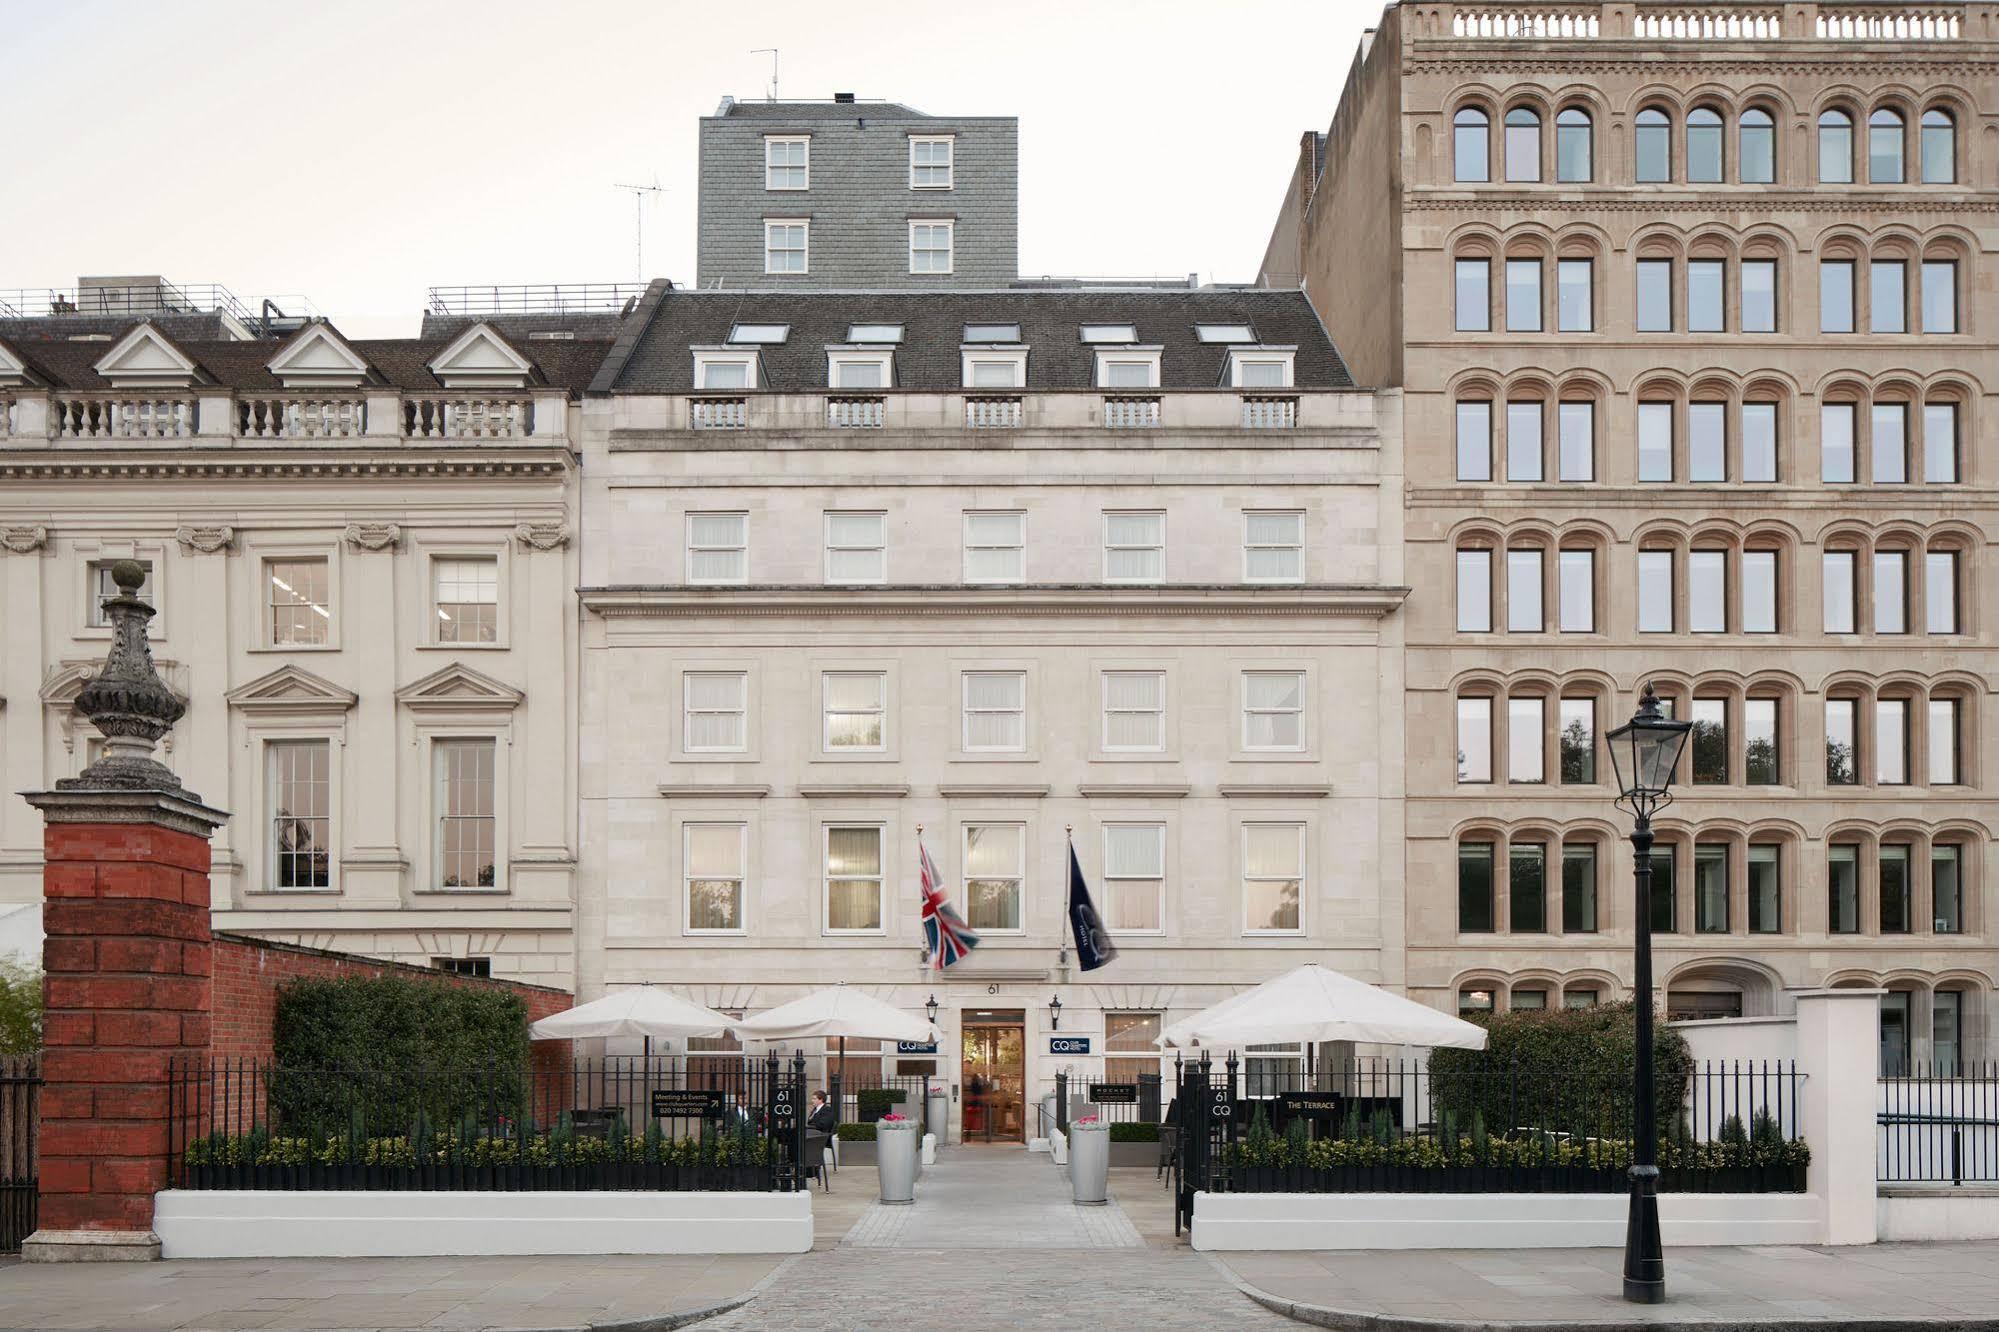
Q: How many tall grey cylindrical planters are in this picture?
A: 4